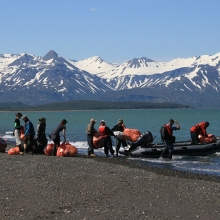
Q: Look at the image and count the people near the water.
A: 9